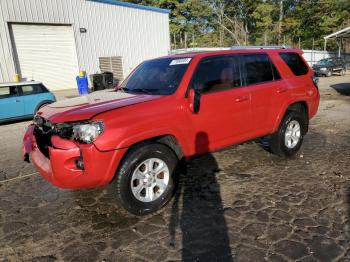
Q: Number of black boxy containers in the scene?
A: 2